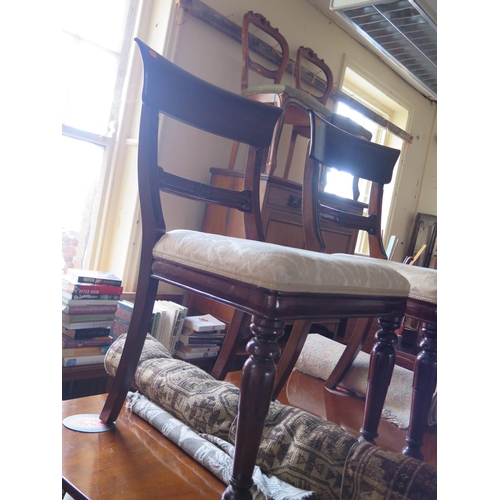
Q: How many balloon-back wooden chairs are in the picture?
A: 2